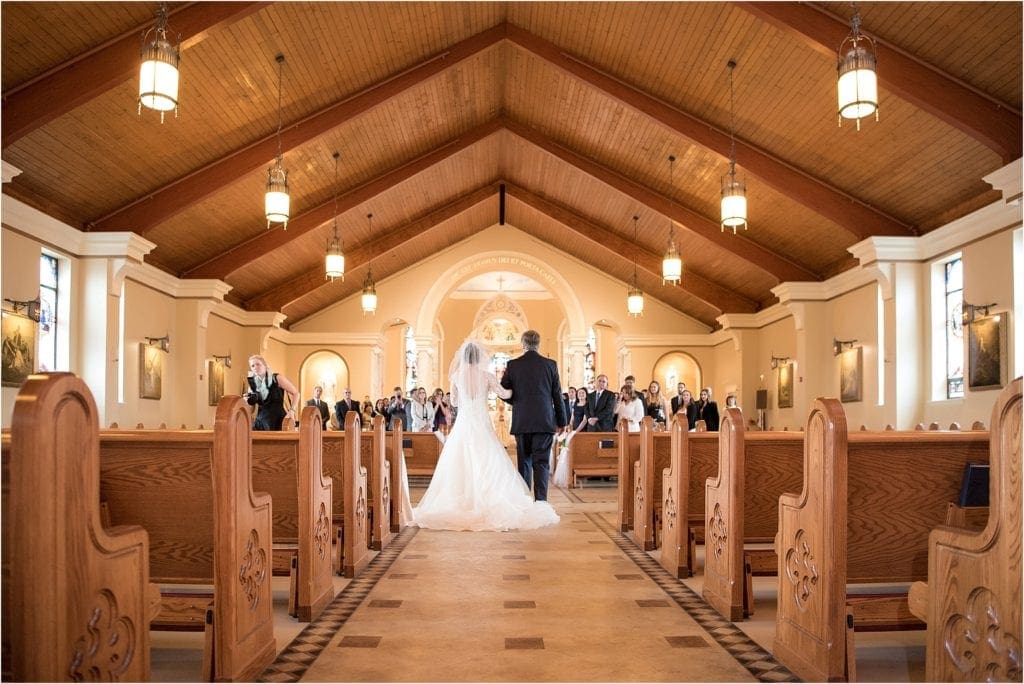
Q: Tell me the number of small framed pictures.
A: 6